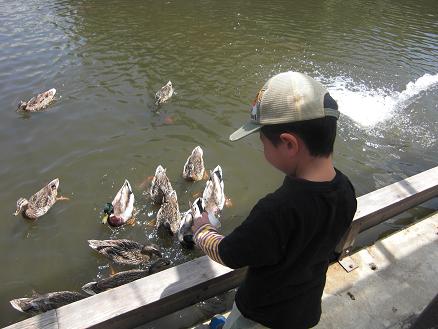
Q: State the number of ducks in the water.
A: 12